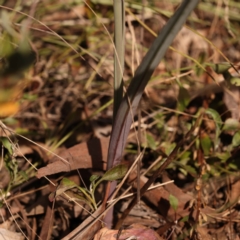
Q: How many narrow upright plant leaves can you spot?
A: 2